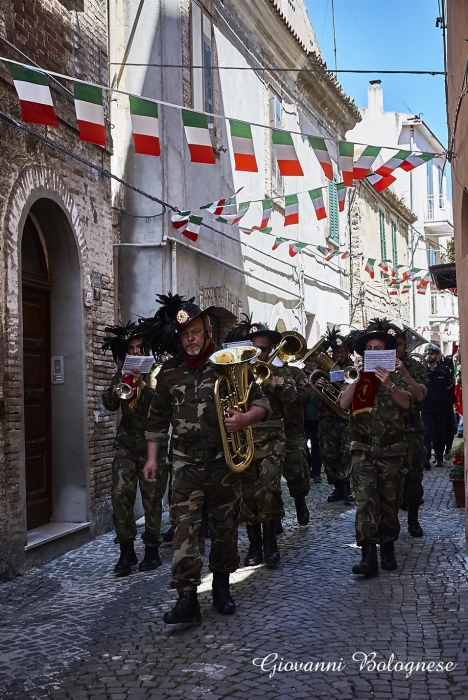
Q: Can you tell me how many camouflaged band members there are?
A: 7